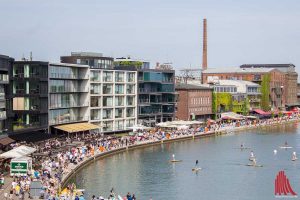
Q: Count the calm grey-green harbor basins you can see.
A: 1